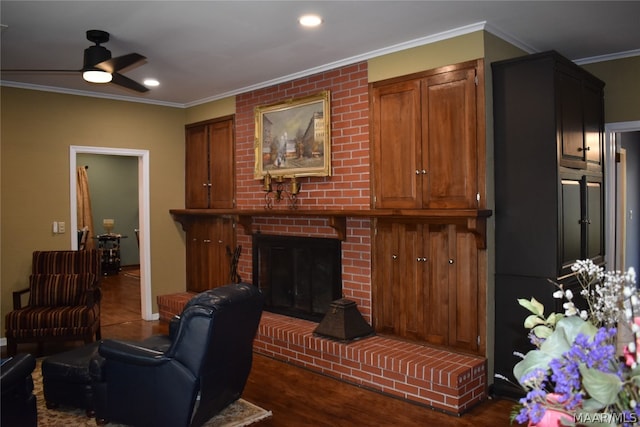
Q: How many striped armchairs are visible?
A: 1